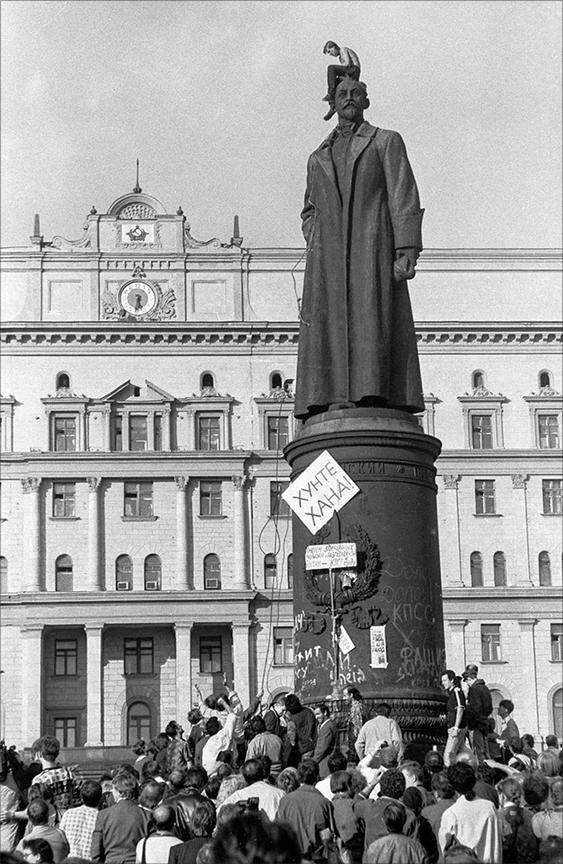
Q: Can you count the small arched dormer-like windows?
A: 5